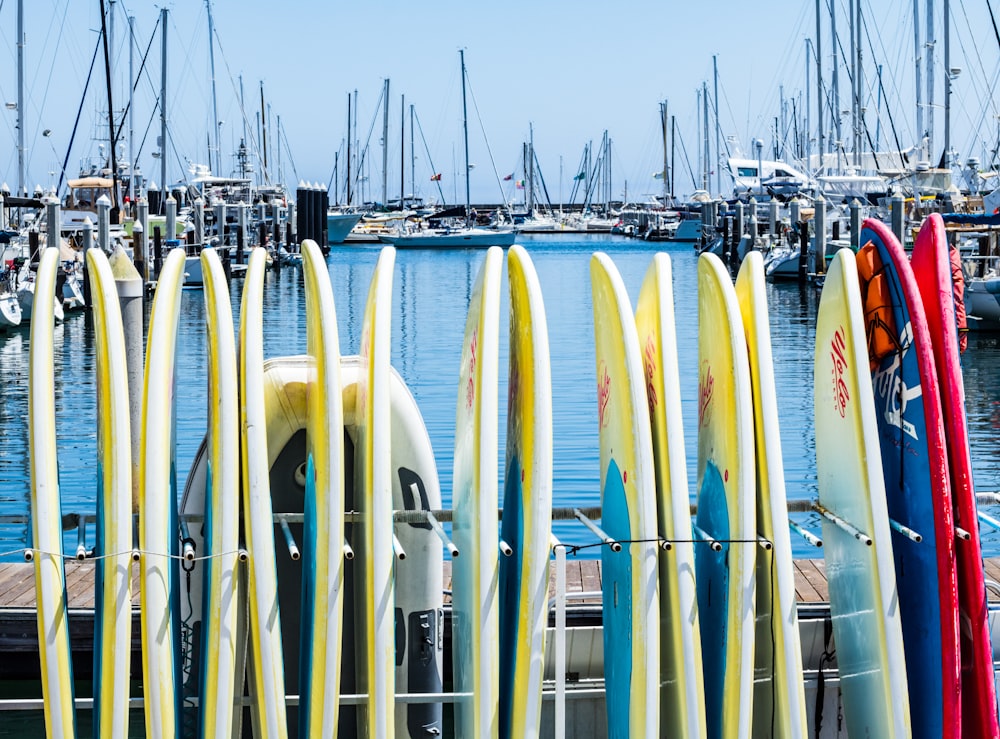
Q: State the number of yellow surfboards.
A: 14